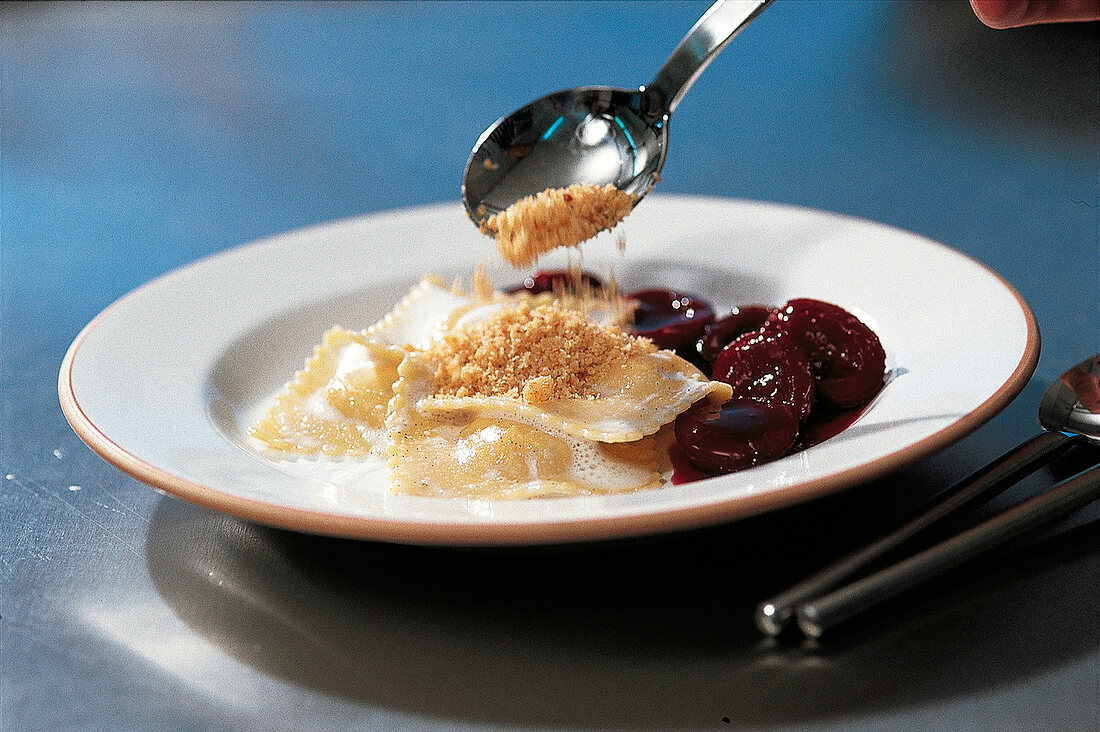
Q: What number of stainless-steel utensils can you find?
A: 3